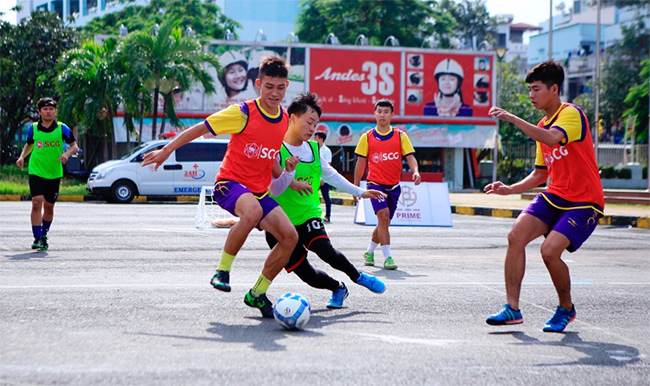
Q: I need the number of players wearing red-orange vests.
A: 3